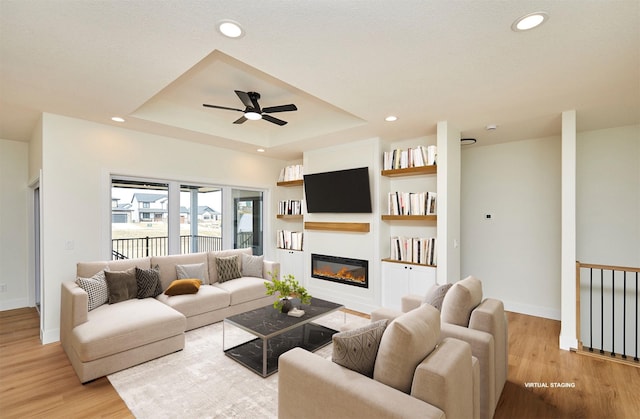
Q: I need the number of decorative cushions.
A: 9